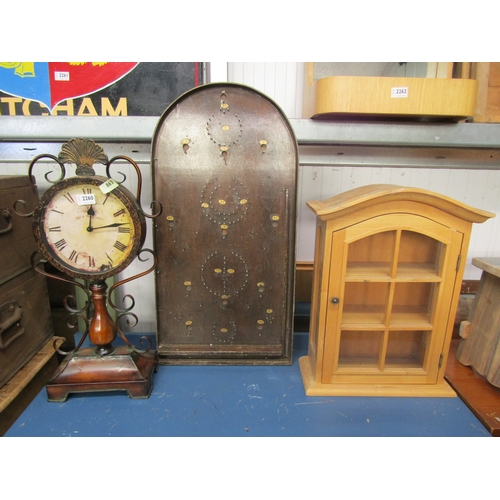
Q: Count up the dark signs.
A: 1